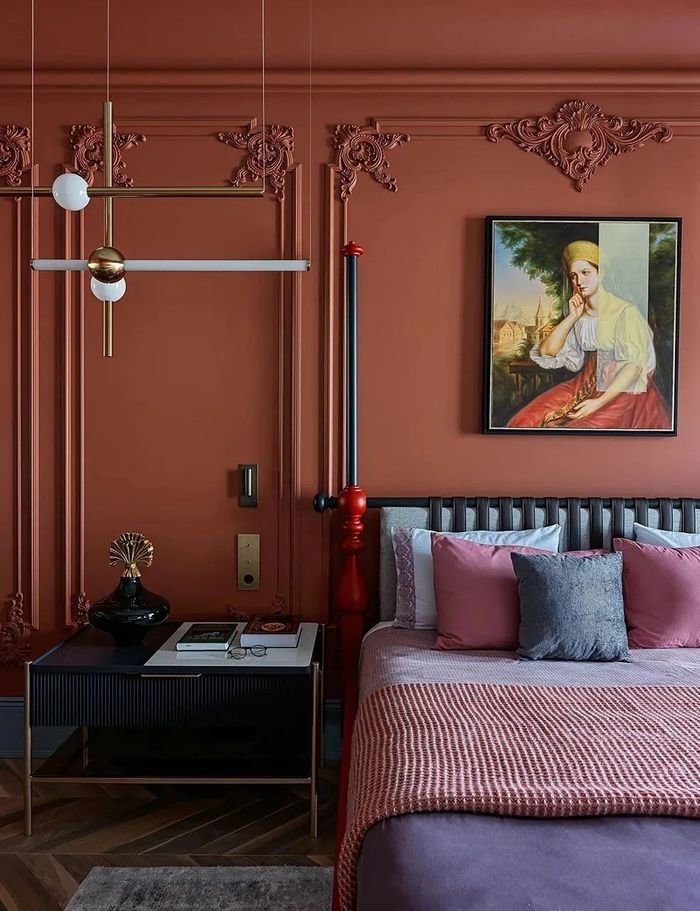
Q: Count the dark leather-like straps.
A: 12